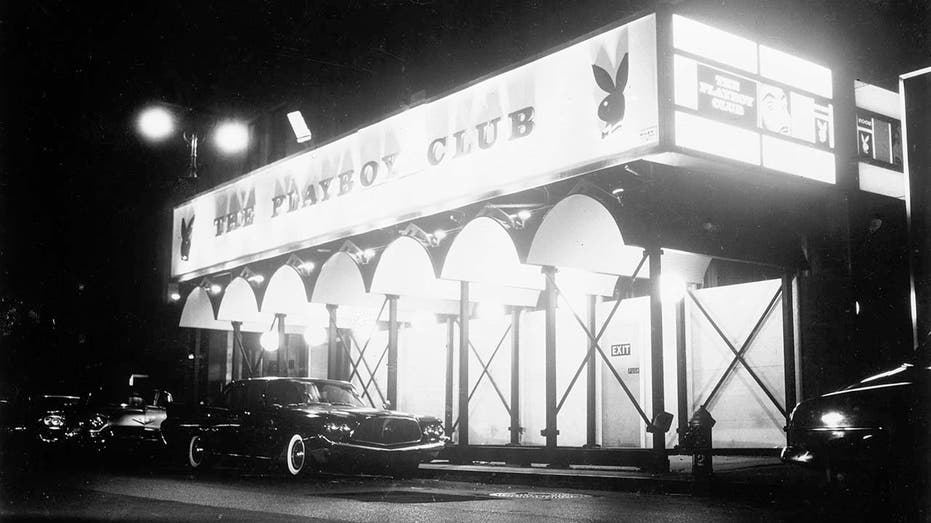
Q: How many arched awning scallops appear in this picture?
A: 7